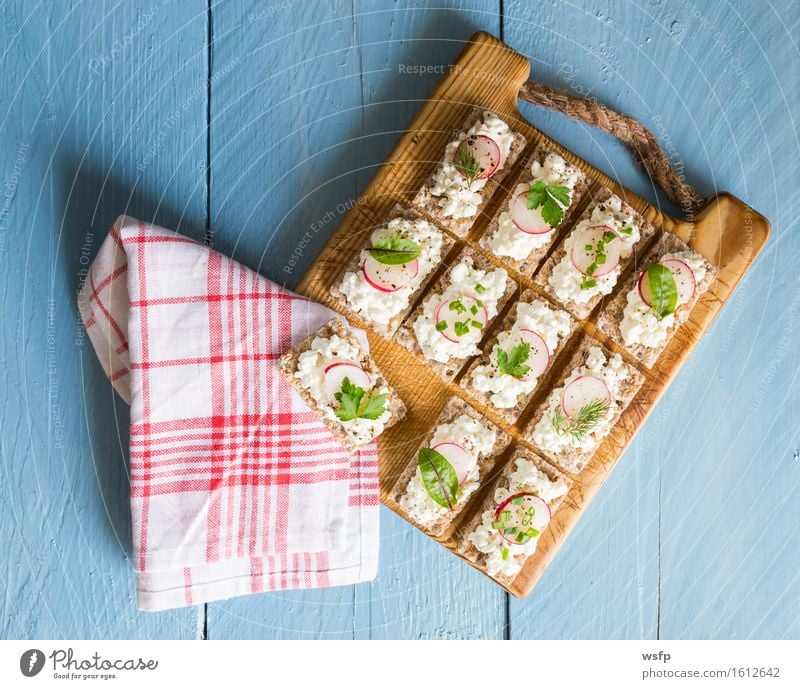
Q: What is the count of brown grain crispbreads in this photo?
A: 11